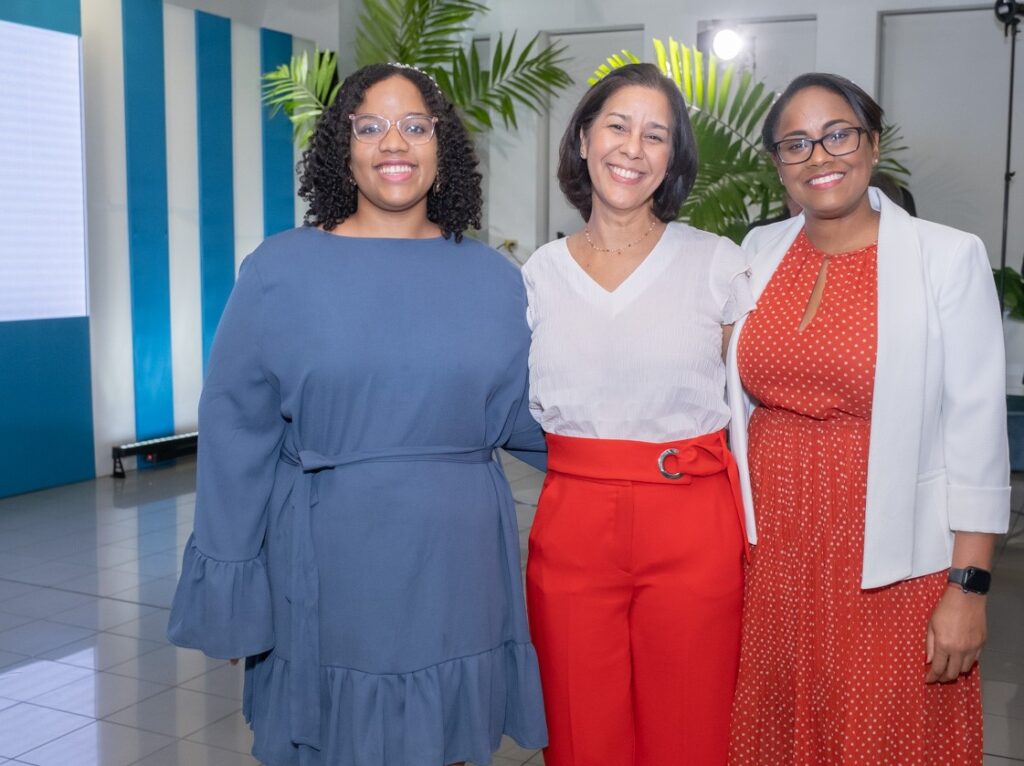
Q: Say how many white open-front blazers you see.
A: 1